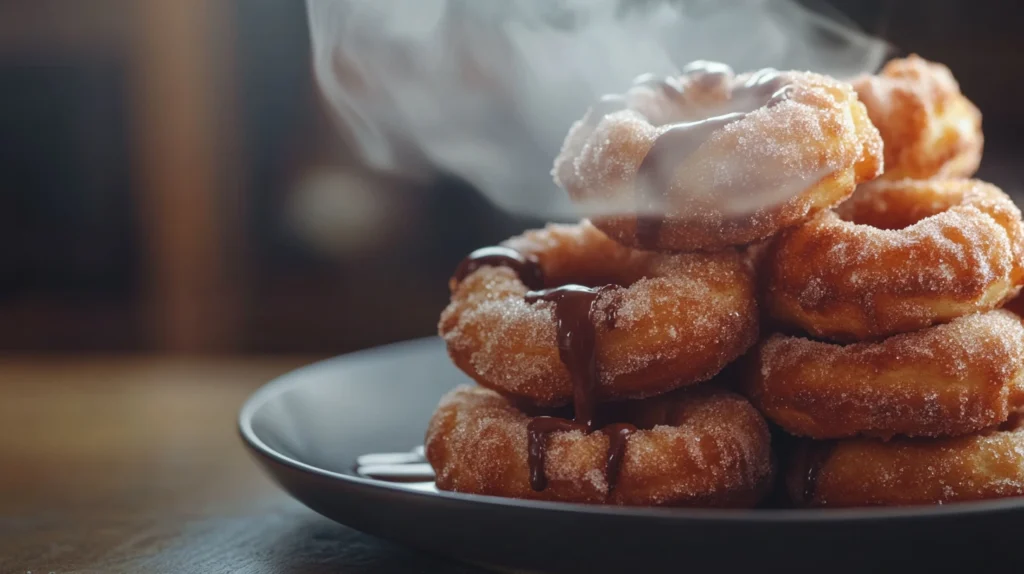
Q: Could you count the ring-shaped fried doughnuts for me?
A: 7